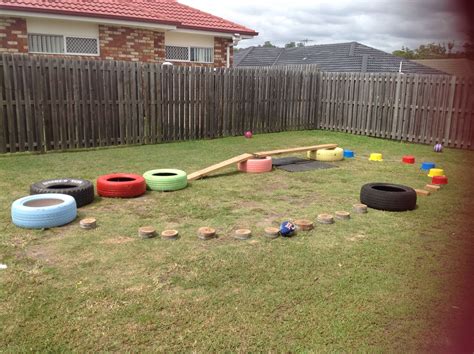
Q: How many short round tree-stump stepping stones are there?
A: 10